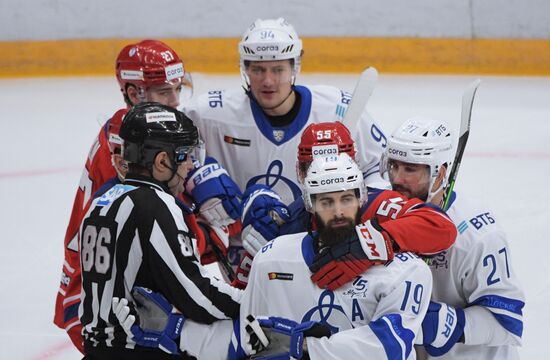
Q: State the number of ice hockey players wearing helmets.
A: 6